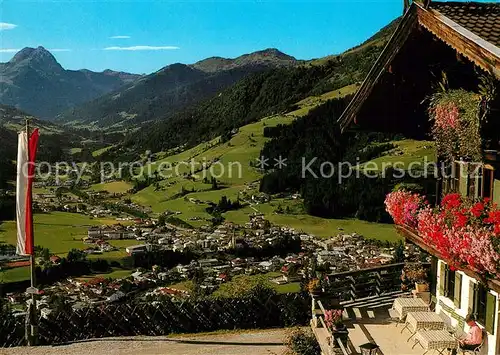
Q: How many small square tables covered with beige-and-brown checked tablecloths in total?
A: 3